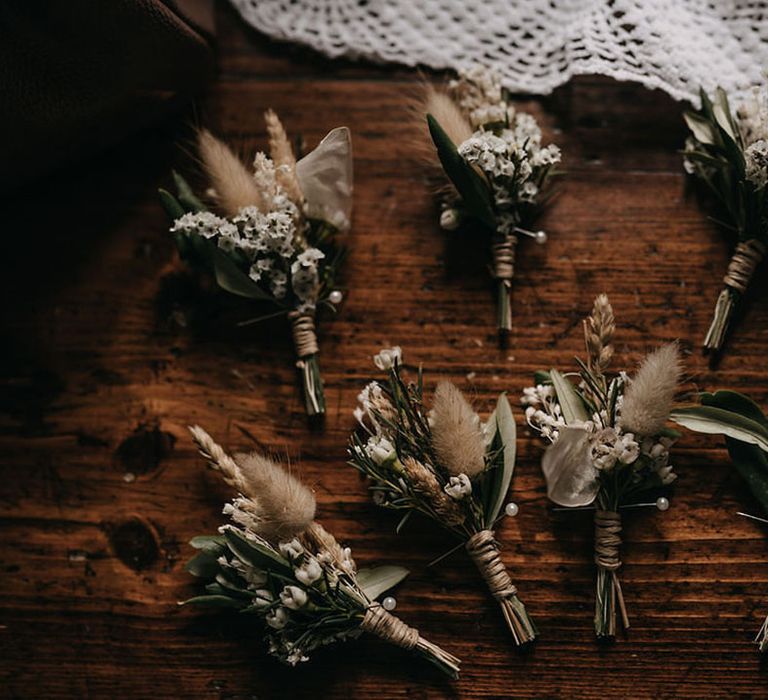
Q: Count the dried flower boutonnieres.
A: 7